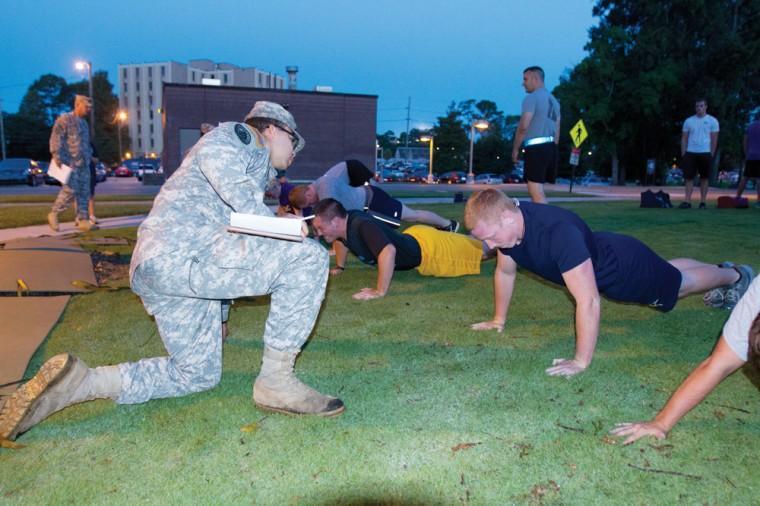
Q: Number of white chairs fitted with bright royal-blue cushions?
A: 0